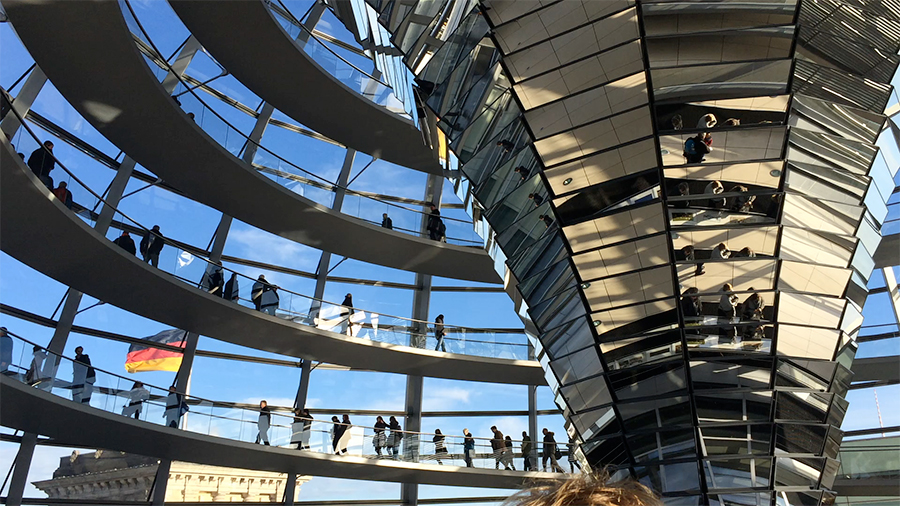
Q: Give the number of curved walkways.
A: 4